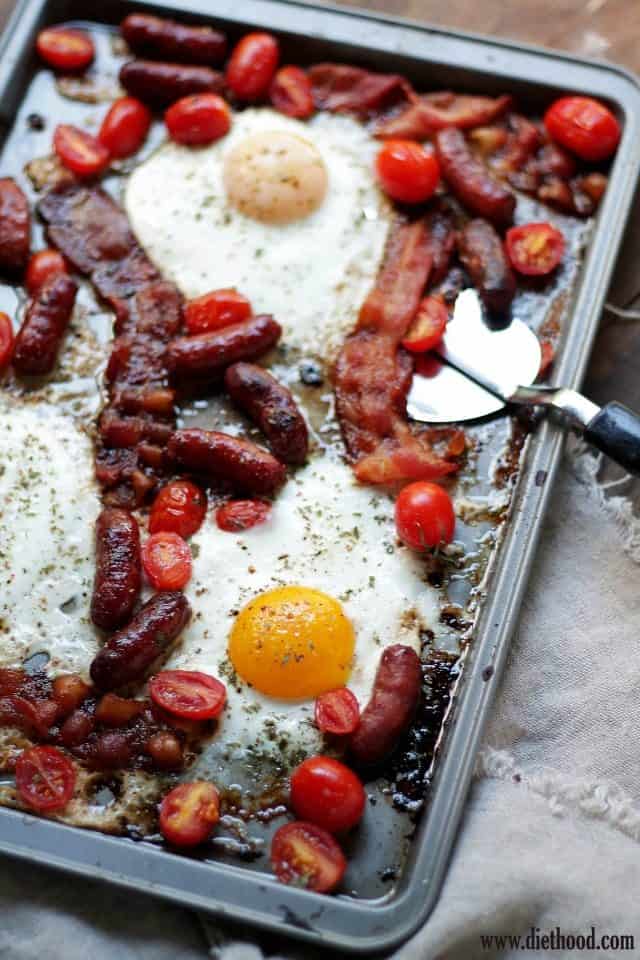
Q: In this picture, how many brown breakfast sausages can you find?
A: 12